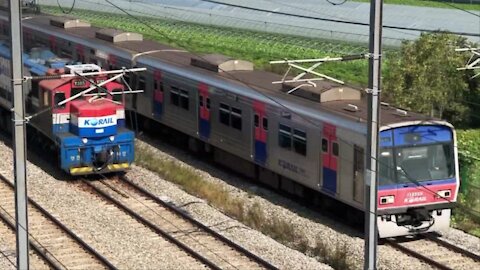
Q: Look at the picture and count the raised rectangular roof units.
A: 4